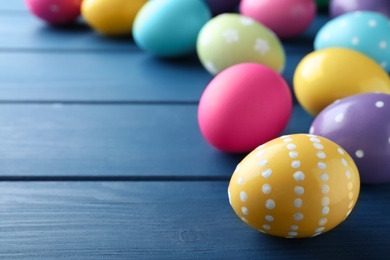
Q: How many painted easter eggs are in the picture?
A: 13